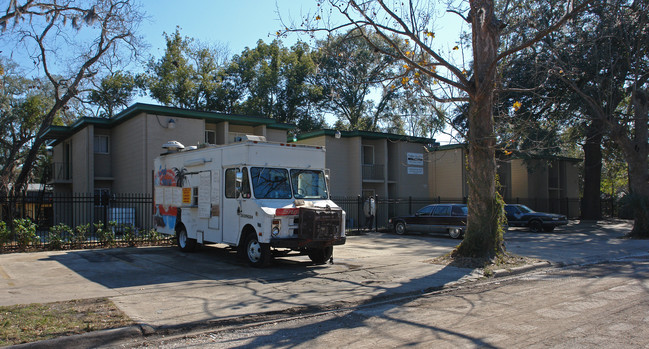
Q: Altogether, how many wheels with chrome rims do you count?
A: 2